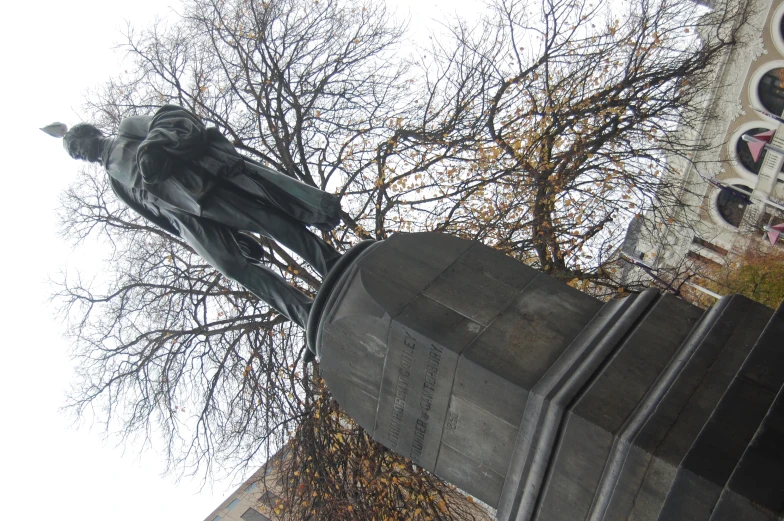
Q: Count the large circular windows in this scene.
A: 4